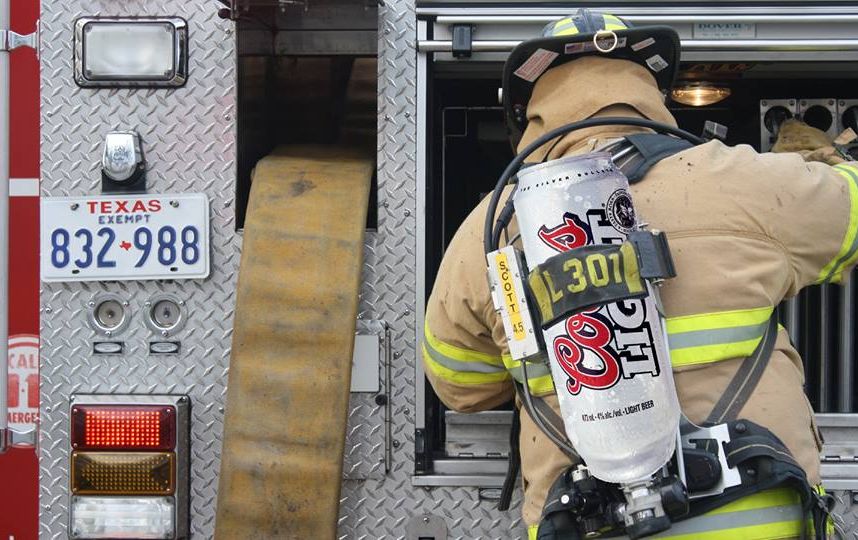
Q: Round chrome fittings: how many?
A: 2